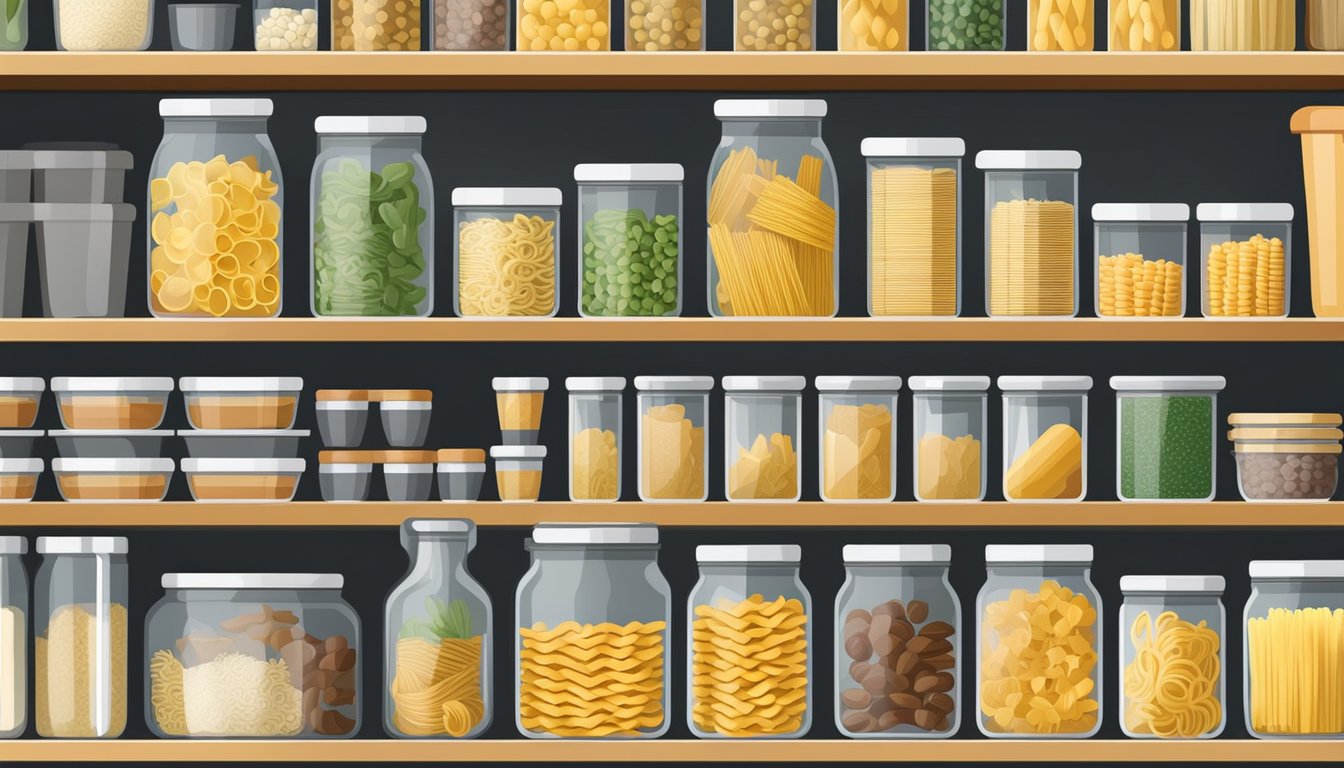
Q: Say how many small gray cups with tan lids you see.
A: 5